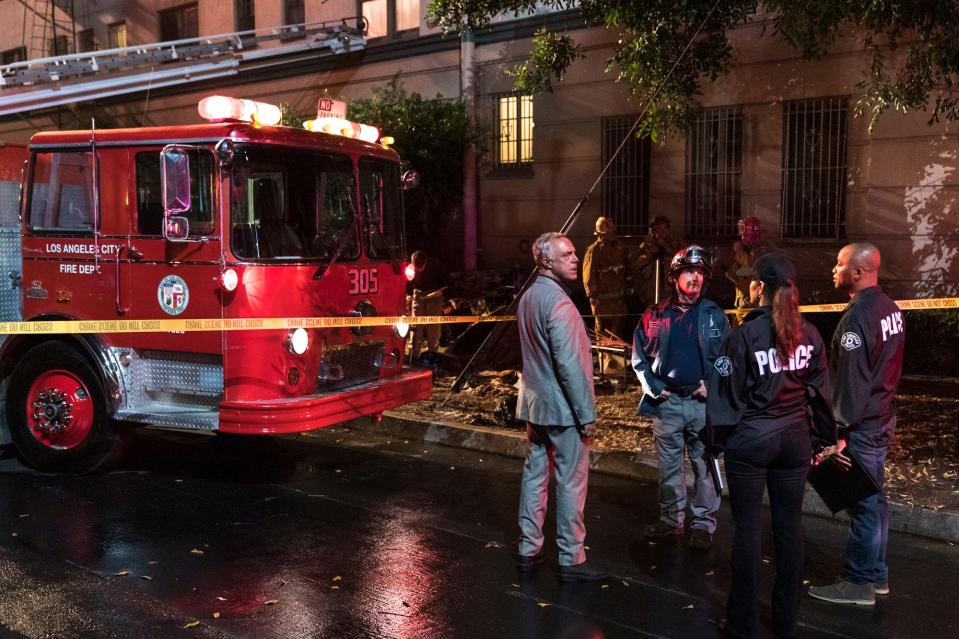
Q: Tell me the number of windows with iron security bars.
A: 4